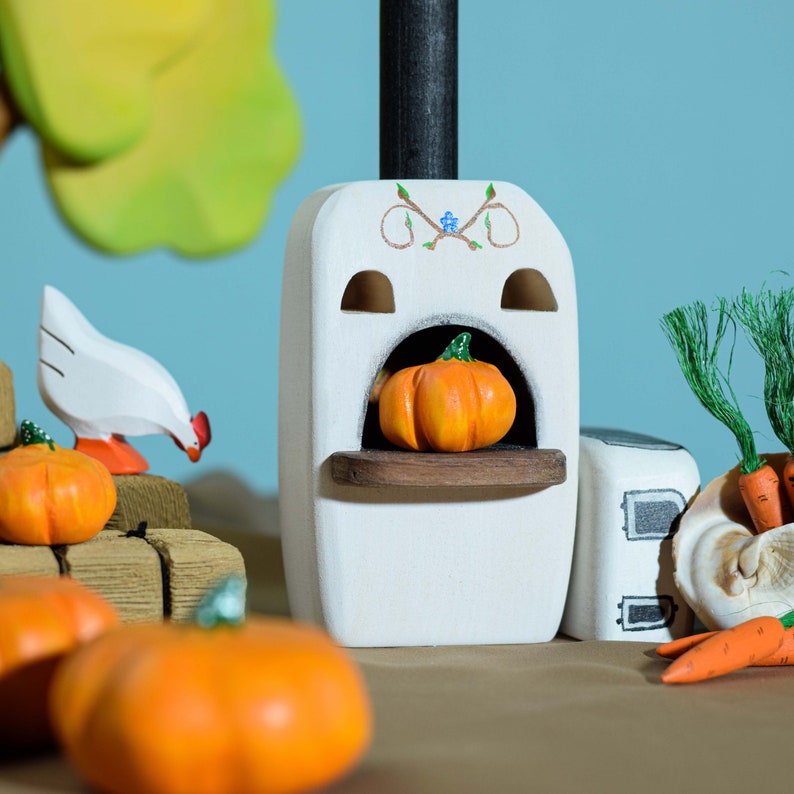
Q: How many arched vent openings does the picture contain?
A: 2